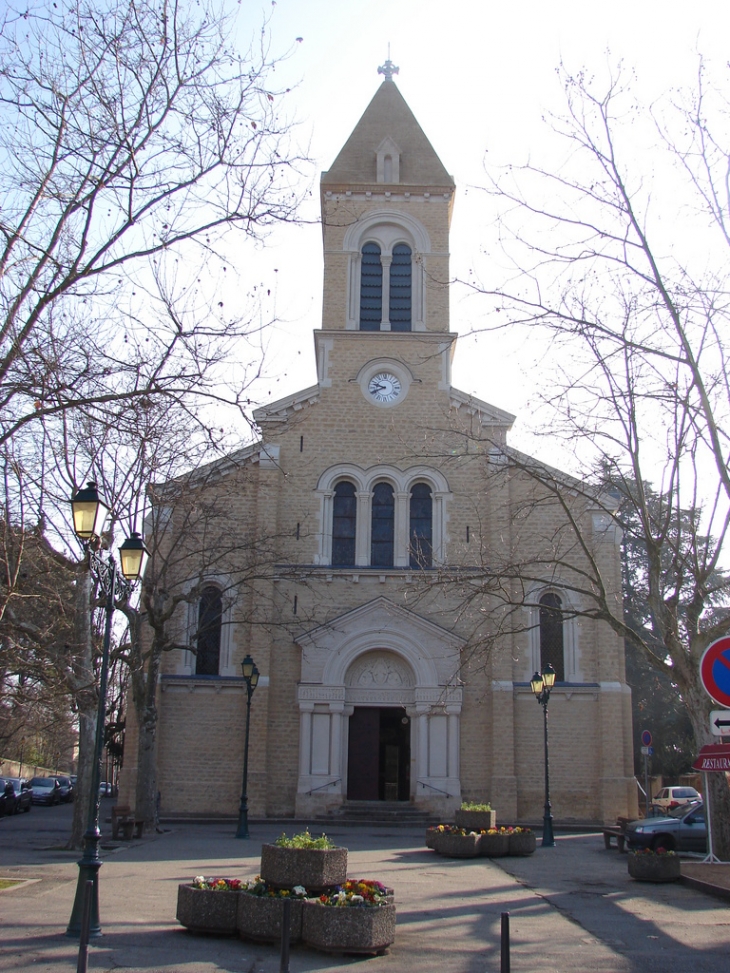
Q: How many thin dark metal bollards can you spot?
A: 3